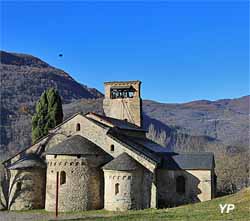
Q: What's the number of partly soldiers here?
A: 0